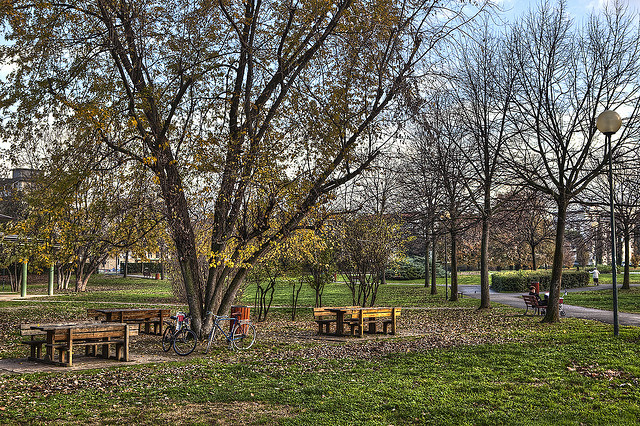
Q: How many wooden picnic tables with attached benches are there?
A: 3